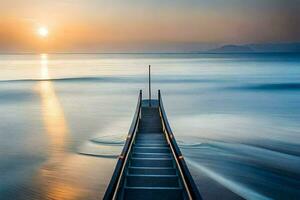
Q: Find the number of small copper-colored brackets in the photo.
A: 4